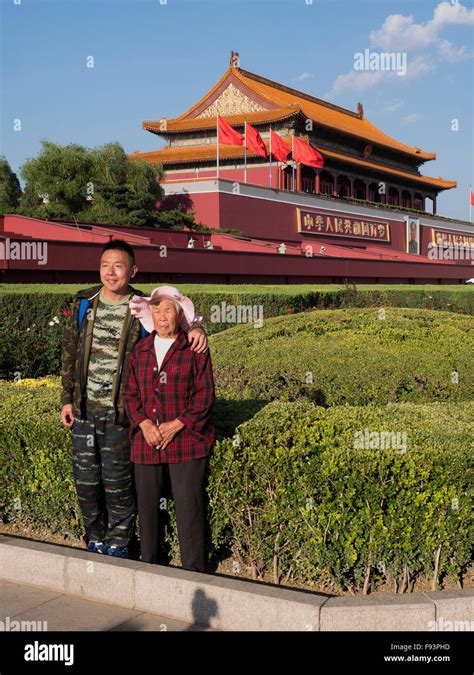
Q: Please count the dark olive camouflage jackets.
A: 1